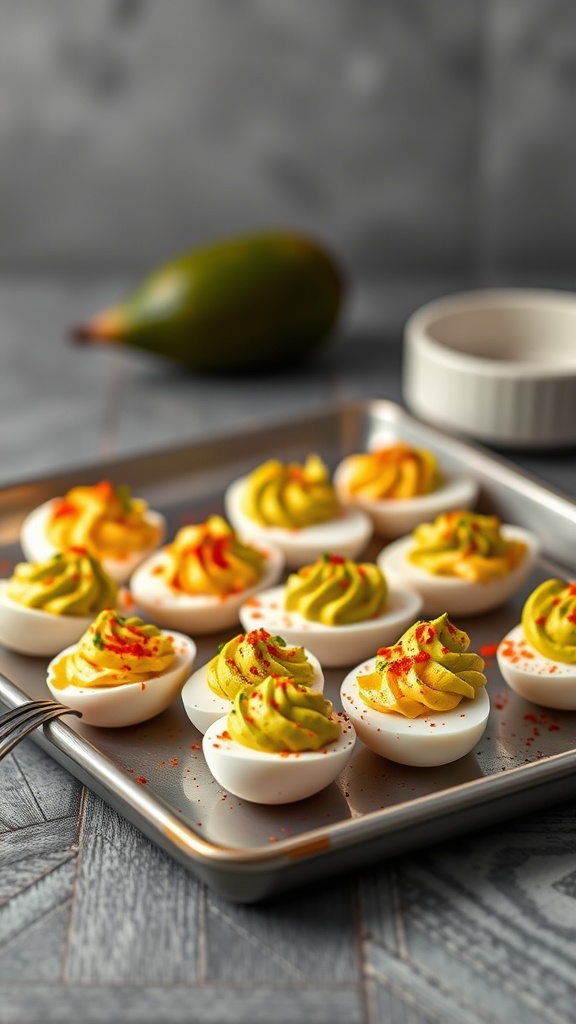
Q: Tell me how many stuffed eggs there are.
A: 12